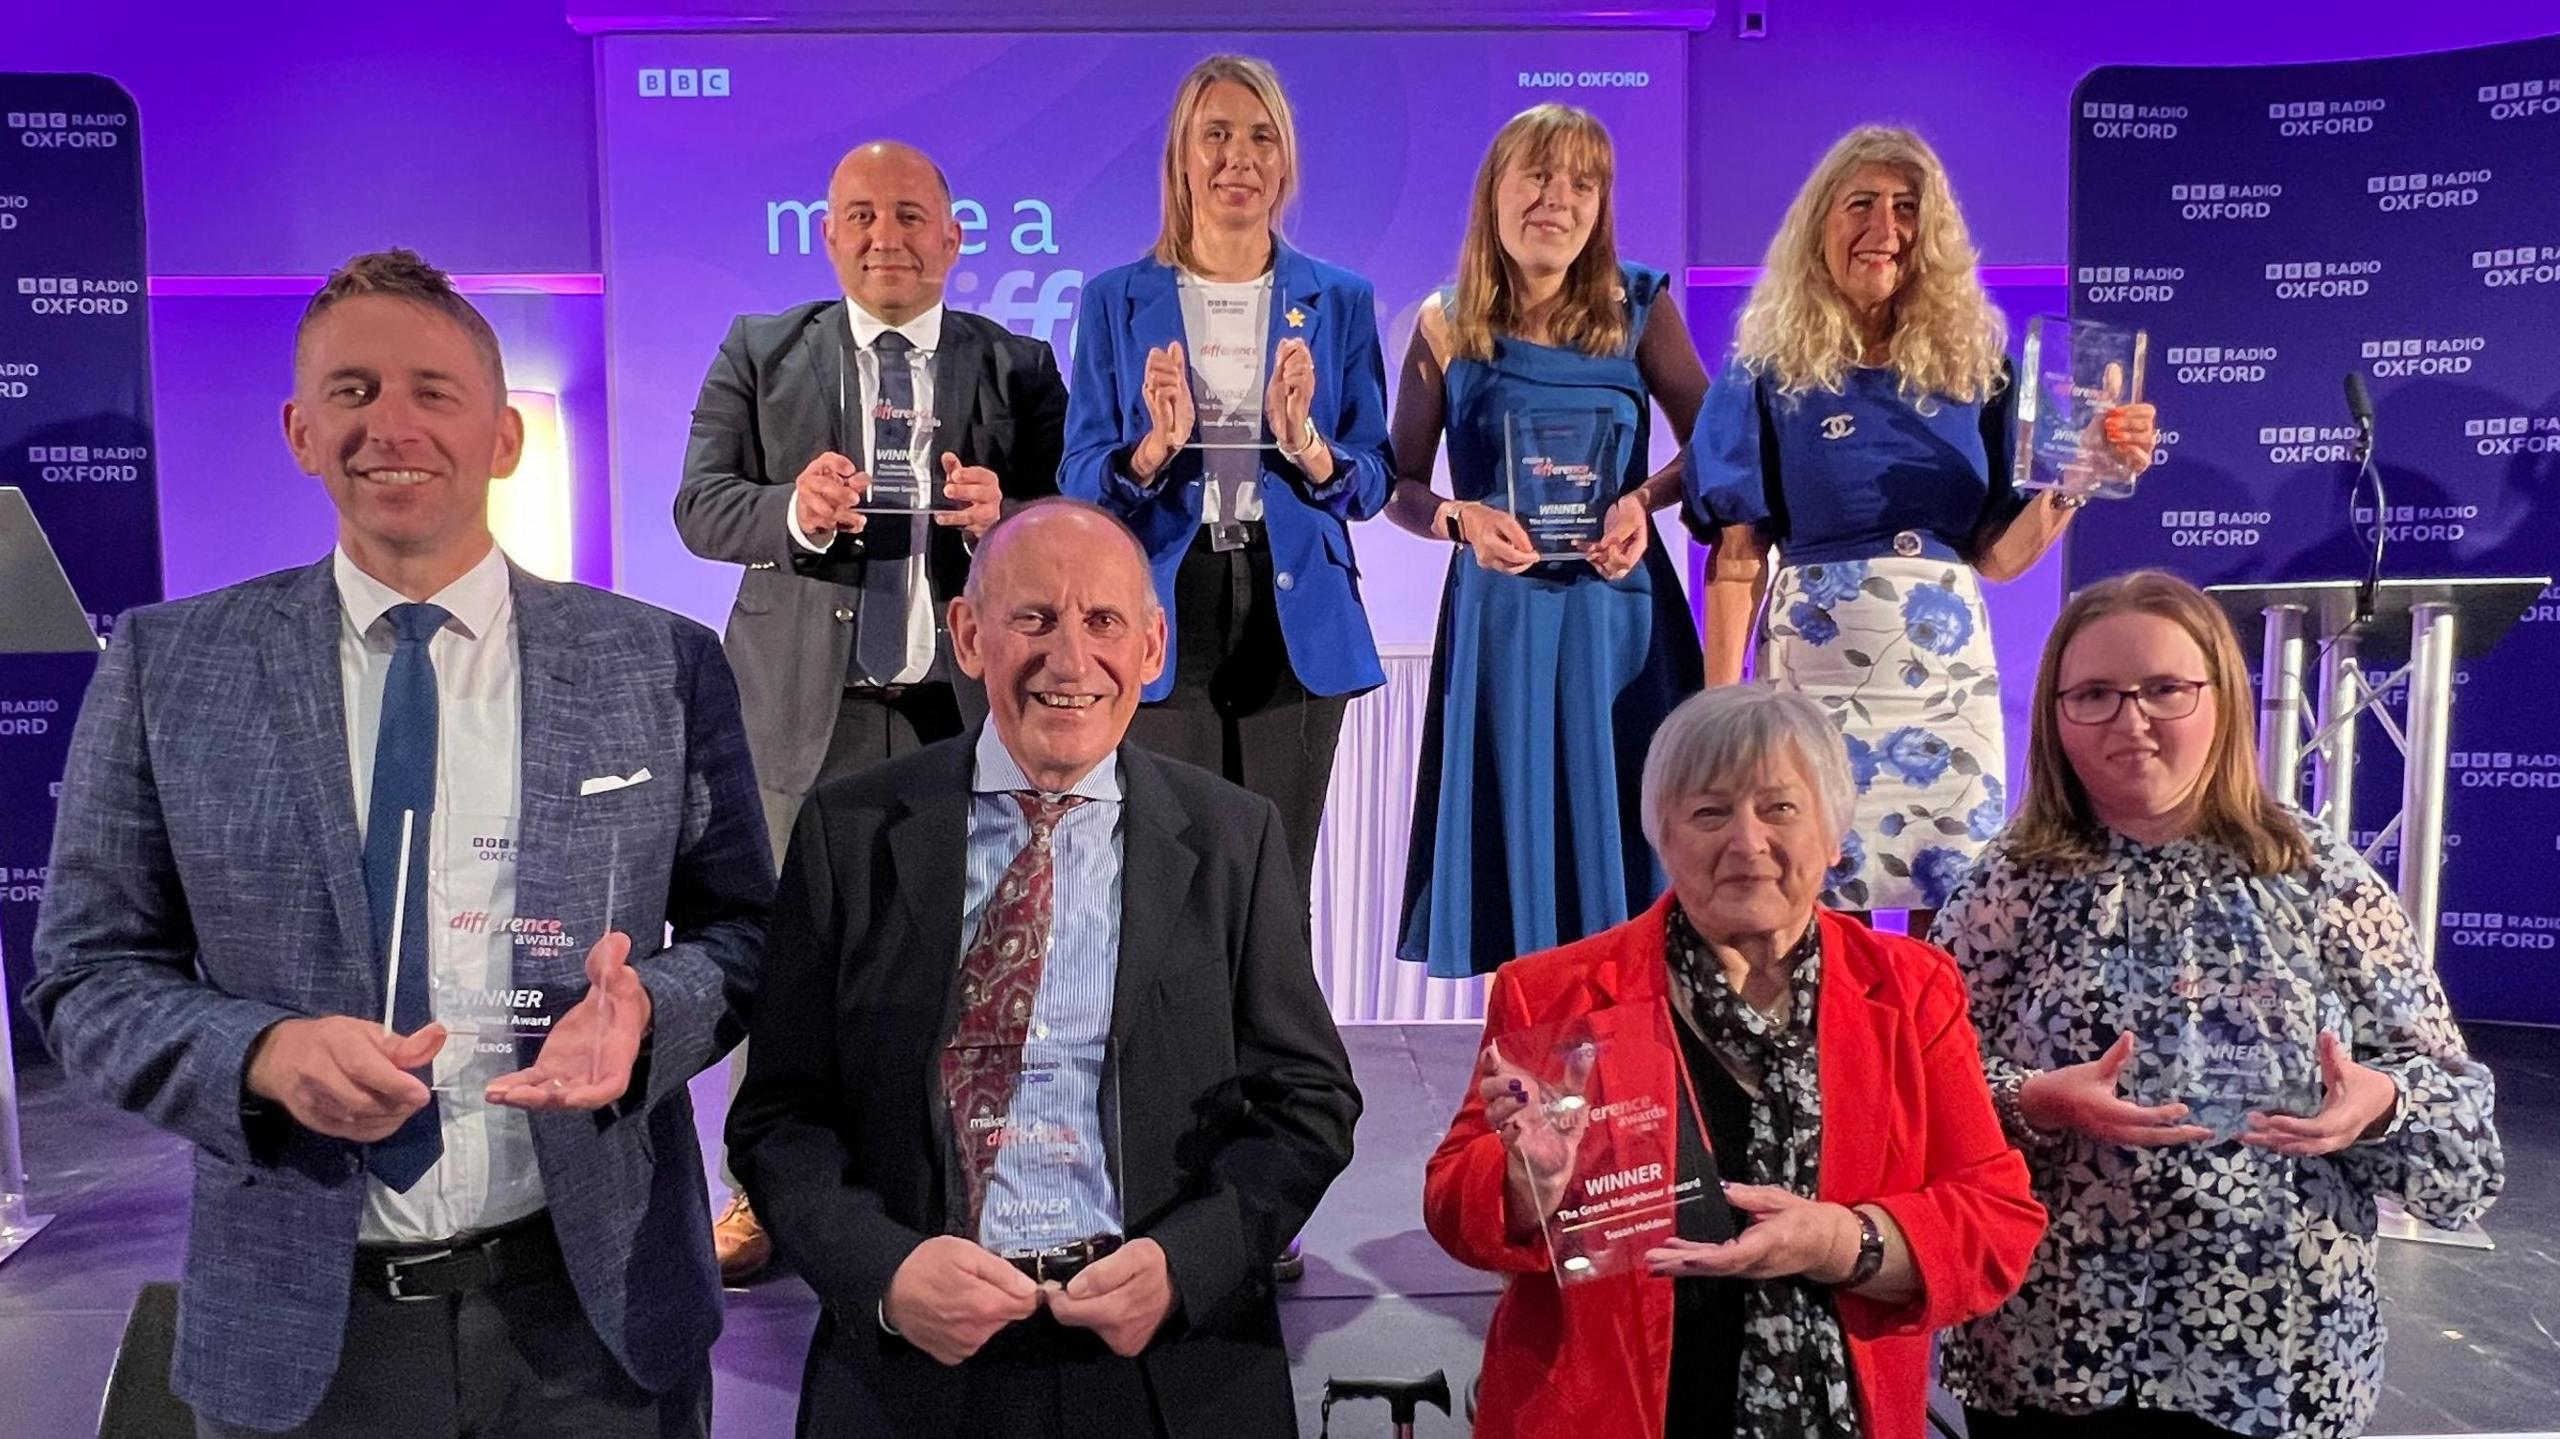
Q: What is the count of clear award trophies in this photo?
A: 8